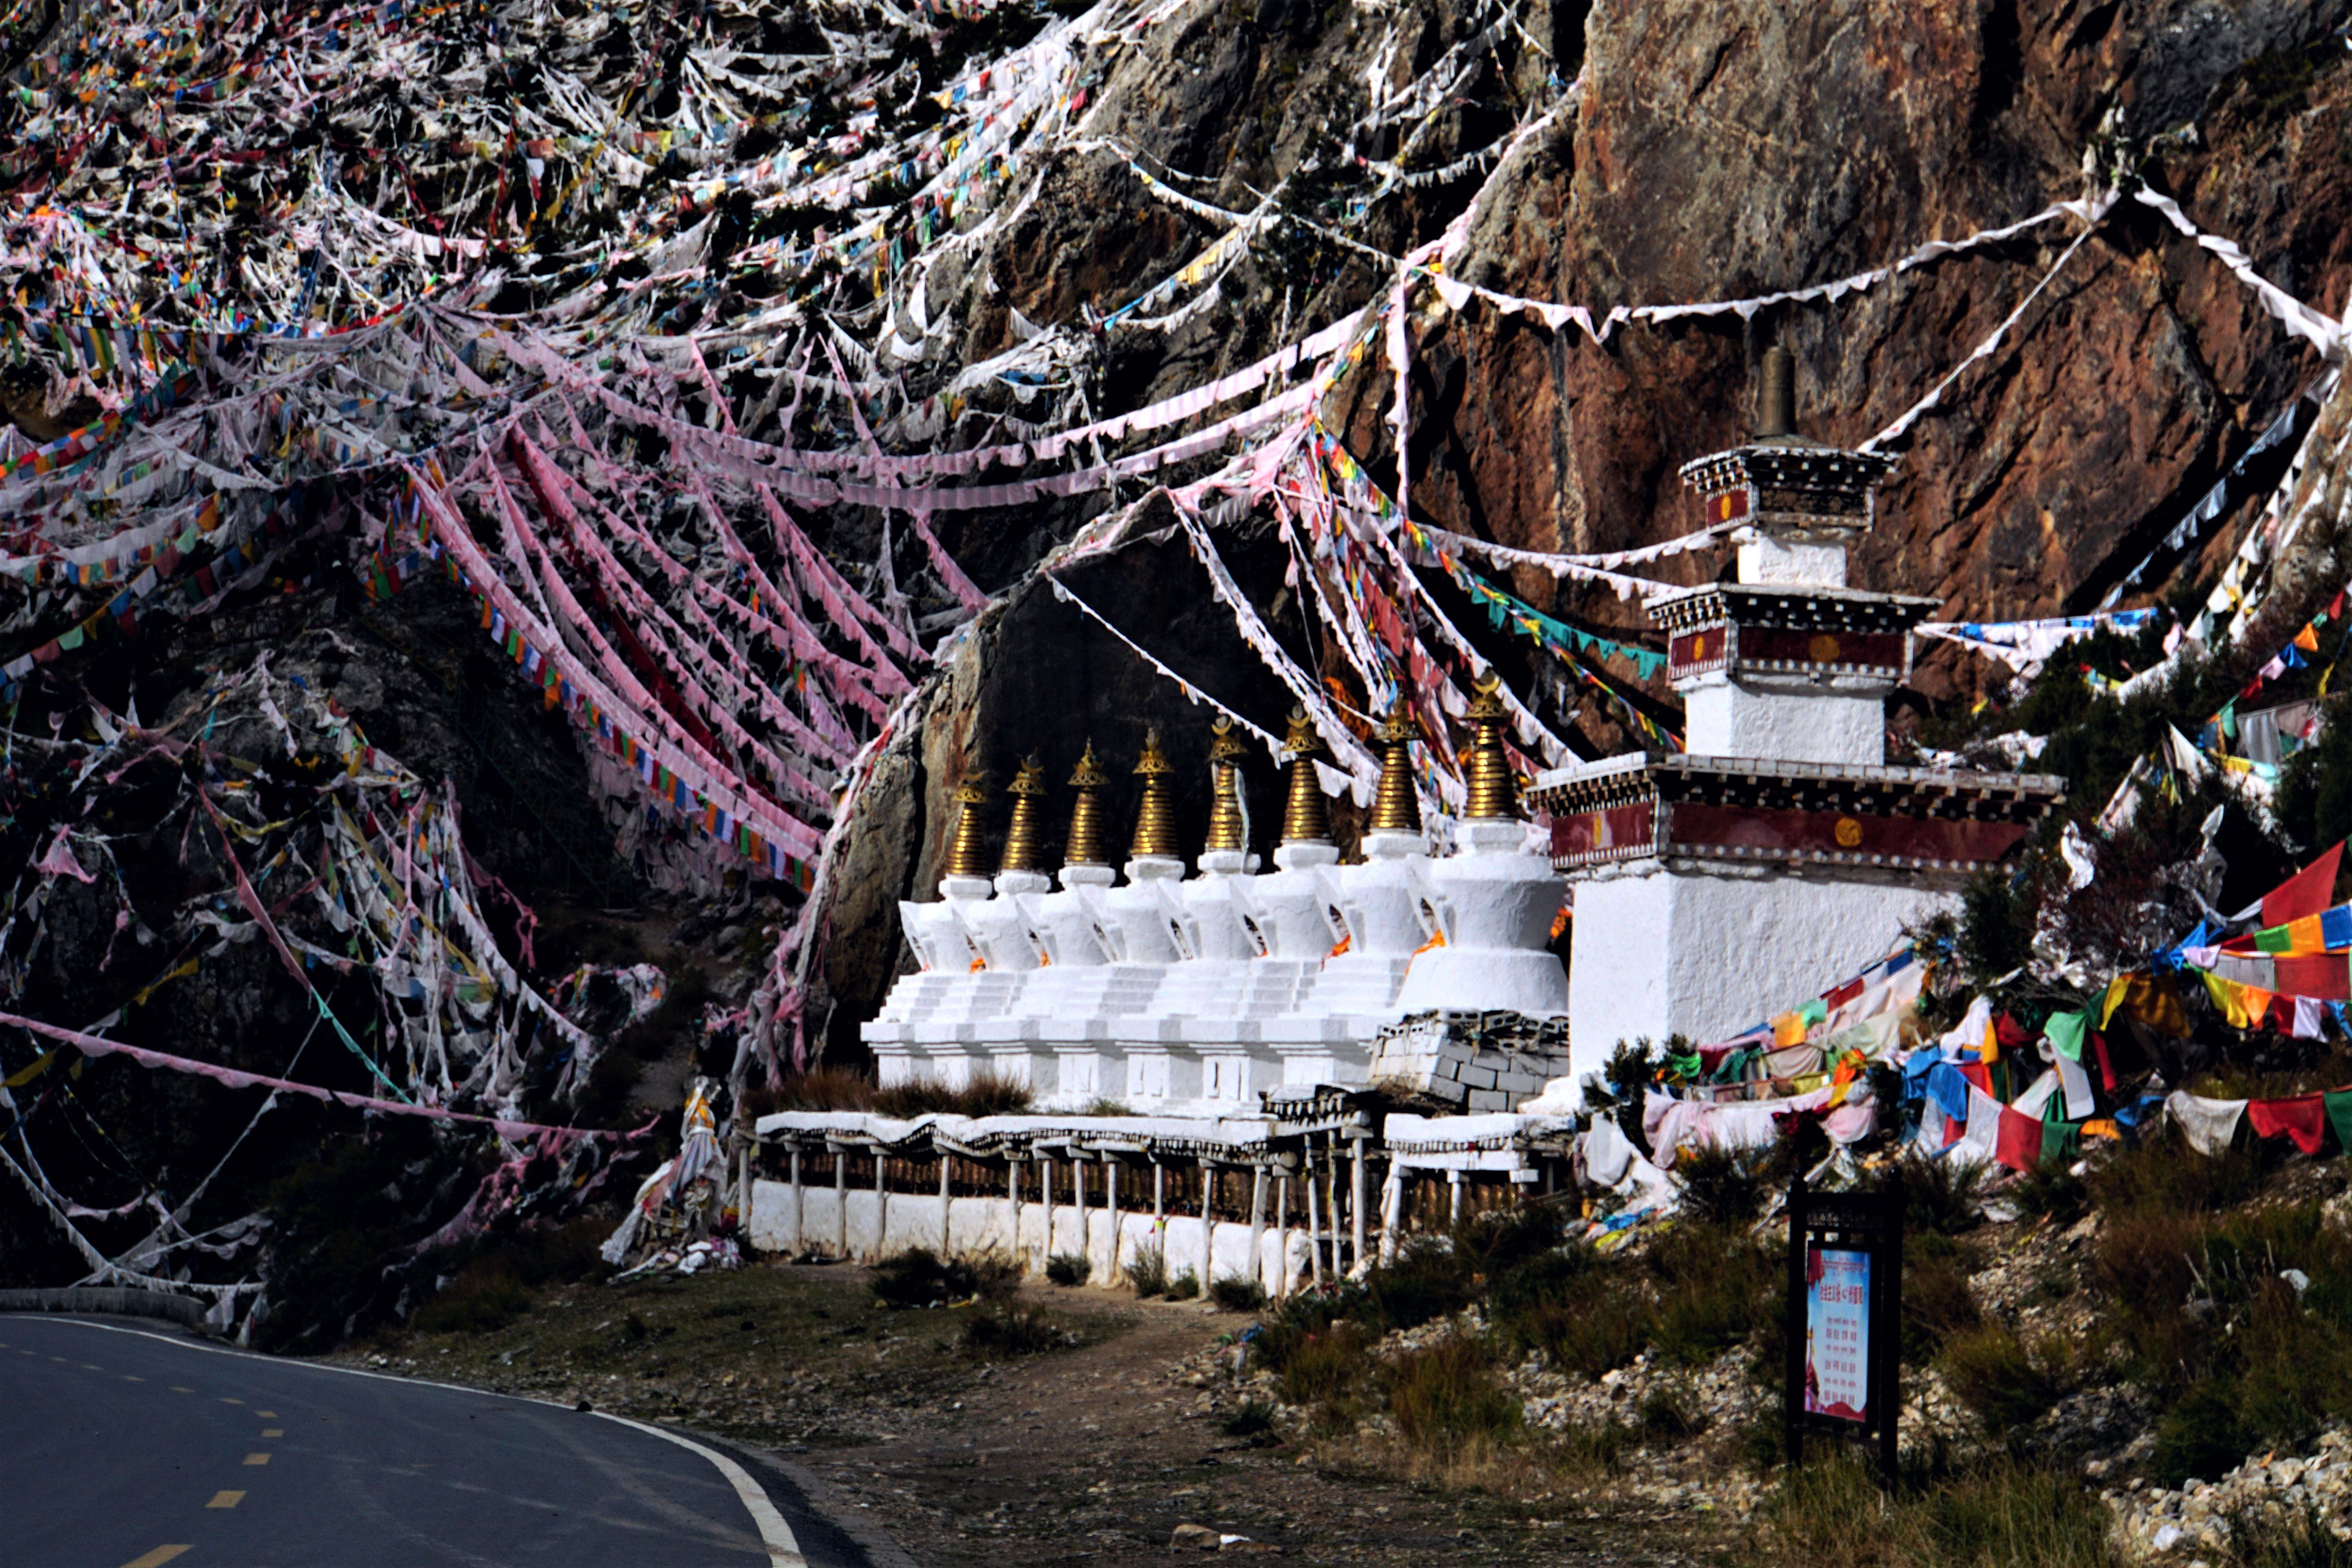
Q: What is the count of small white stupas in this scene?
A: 8